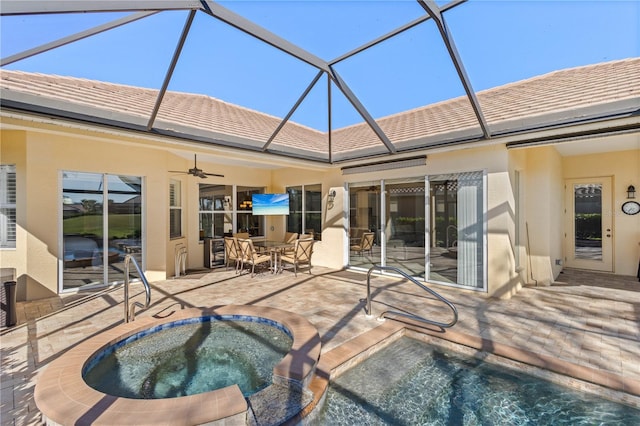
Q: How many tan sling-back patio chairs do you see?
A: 6